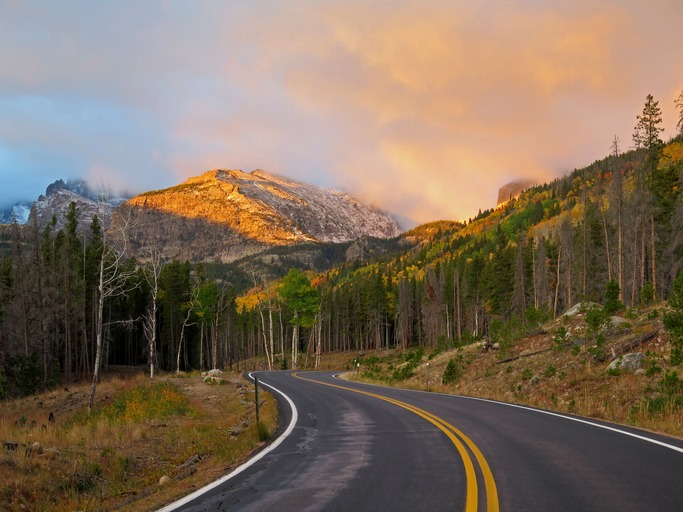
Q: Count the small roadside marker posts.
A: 4